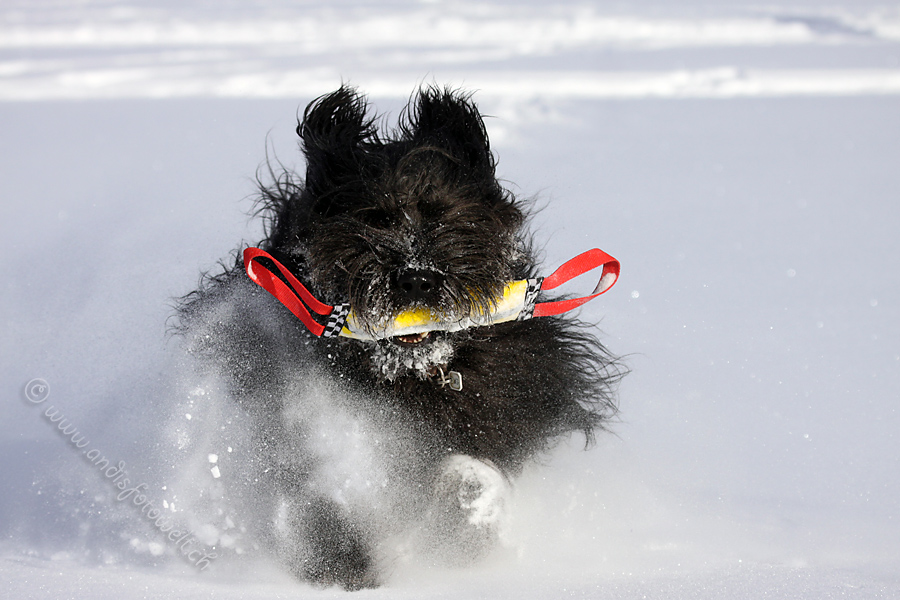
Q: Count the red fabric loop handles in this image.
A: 2